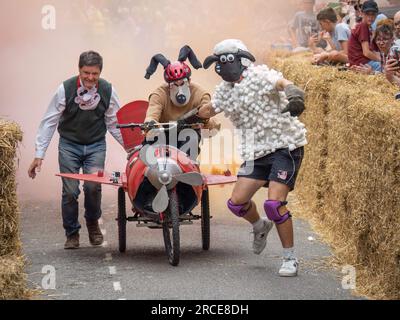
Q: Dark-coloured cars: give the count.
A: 0